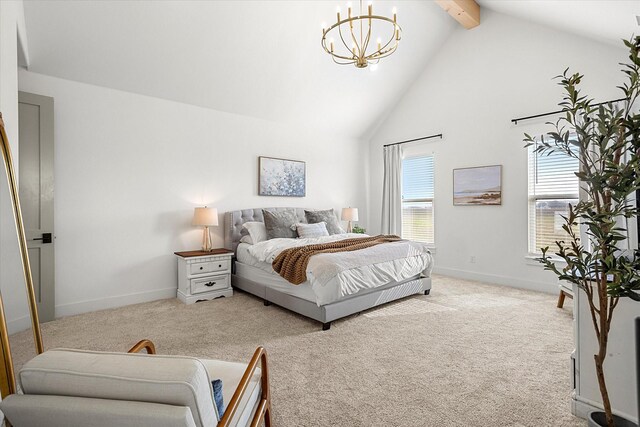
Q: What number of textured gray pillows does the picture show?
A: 2